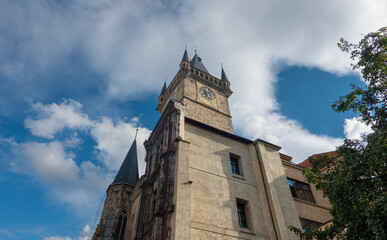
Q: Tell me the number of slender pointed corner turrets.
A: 3